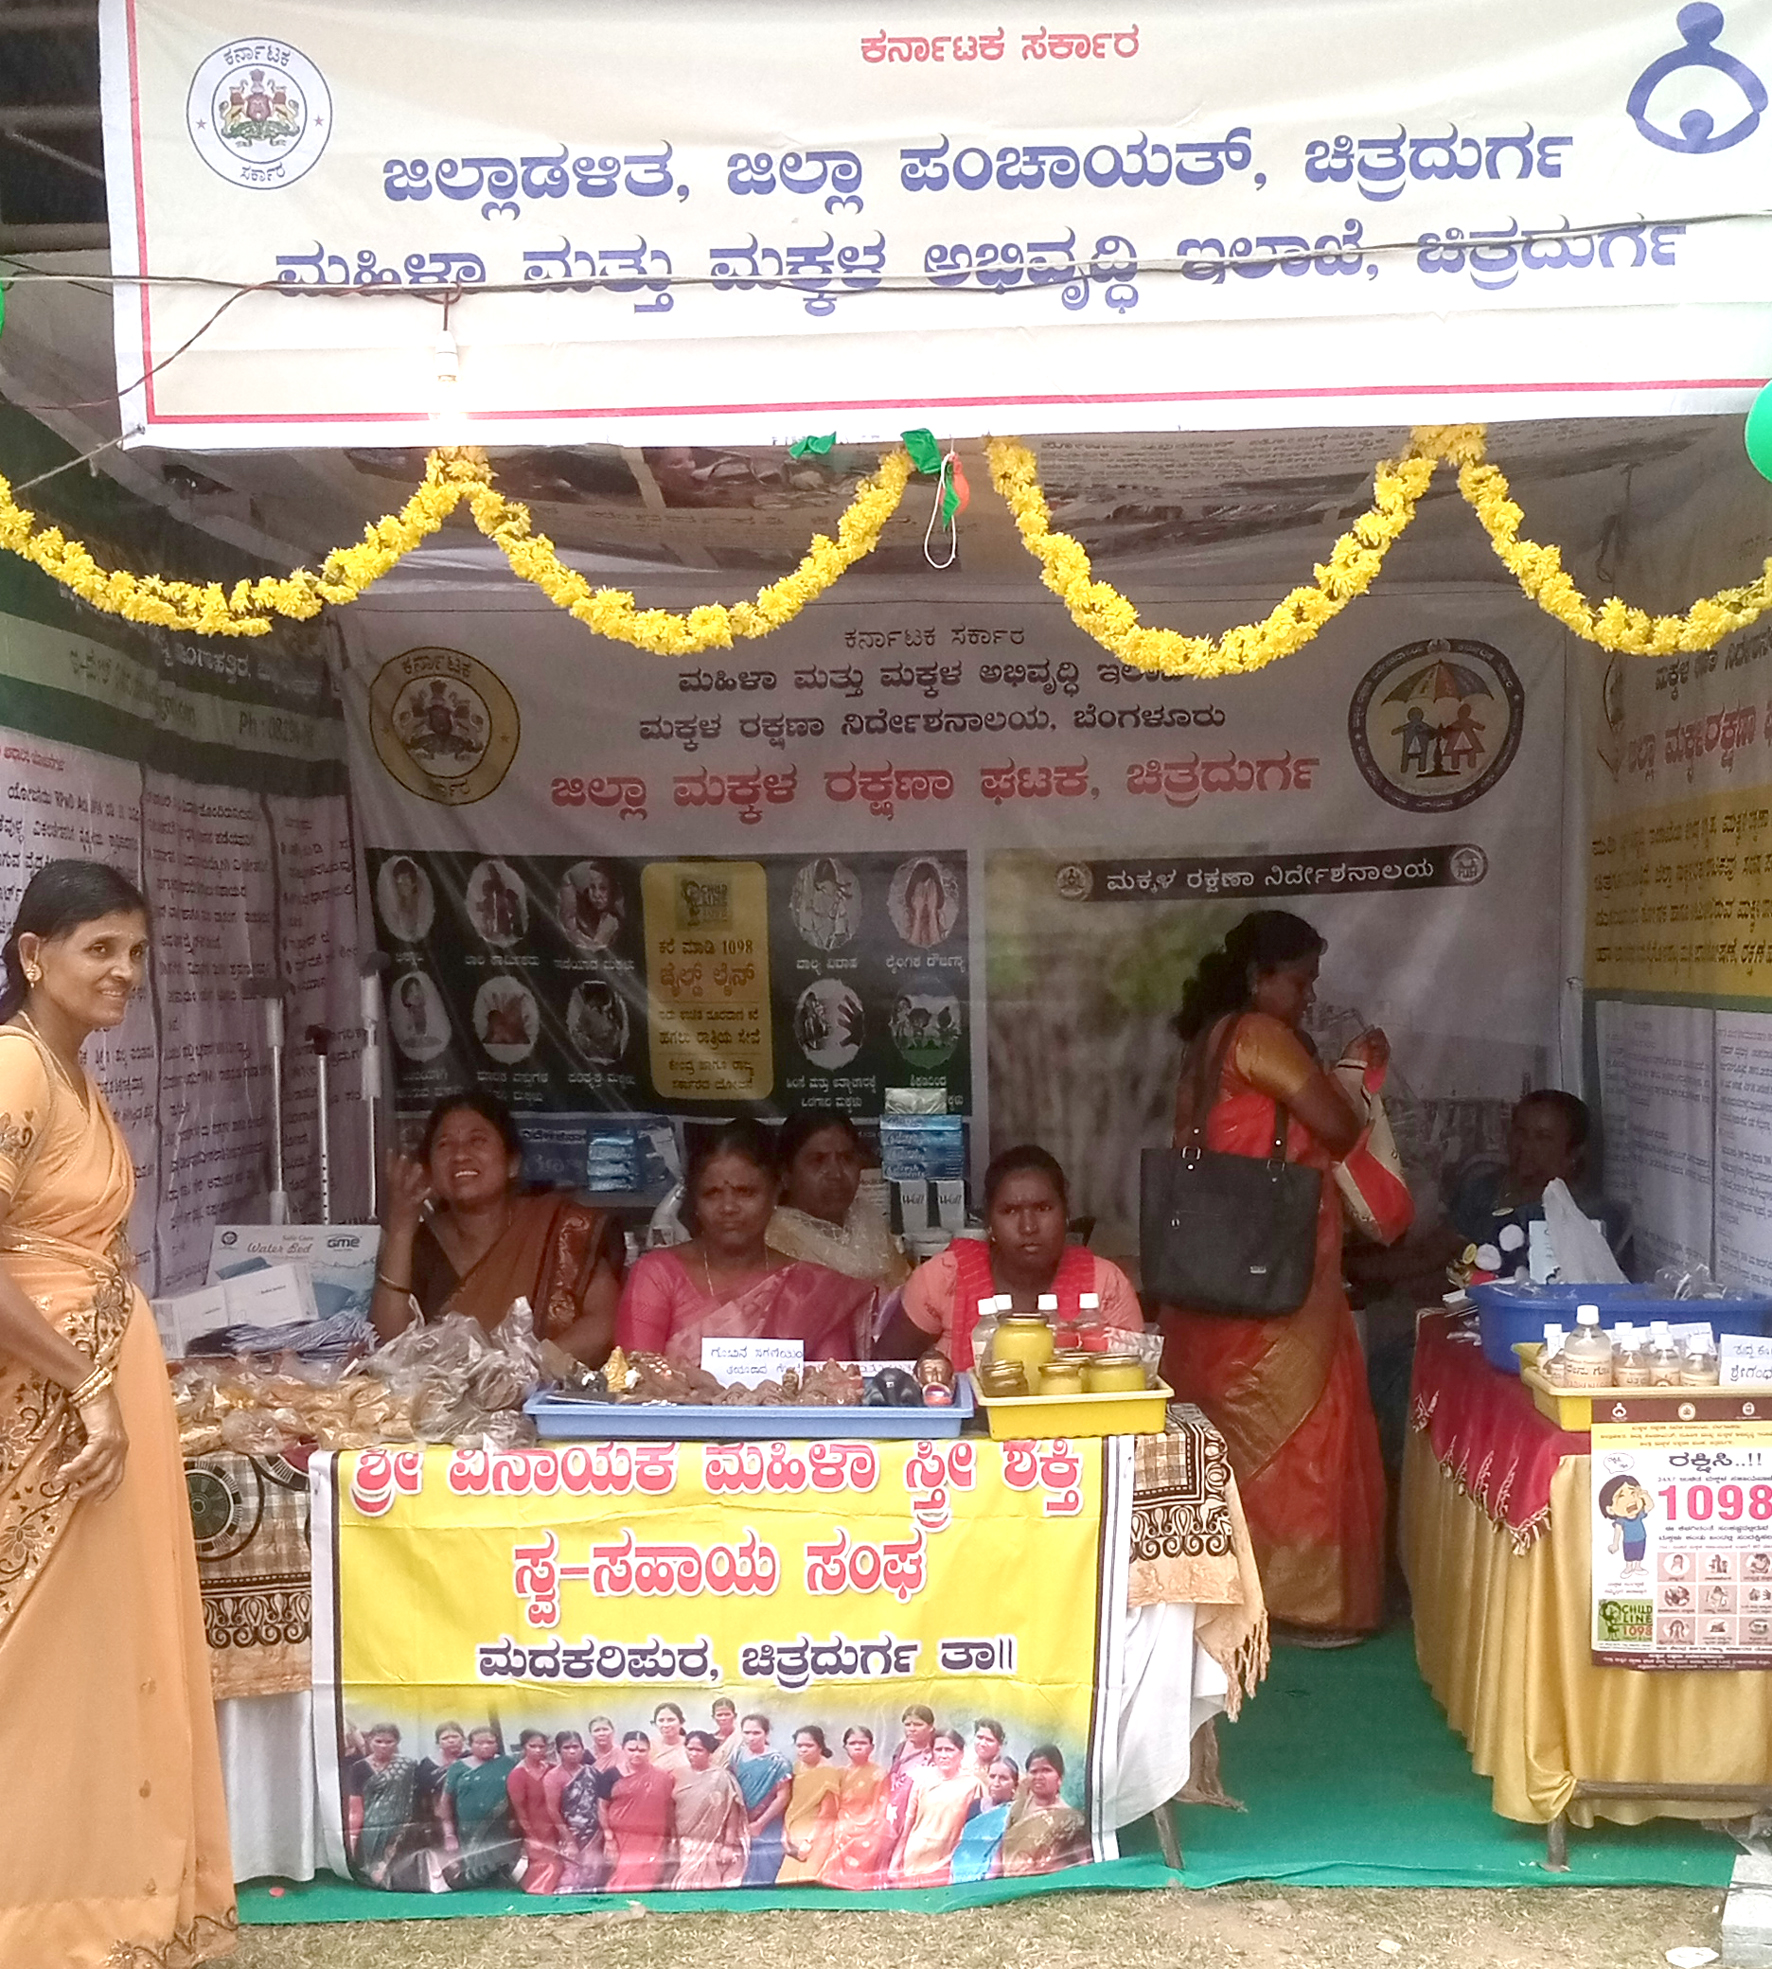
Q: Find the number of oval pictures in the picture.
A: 10